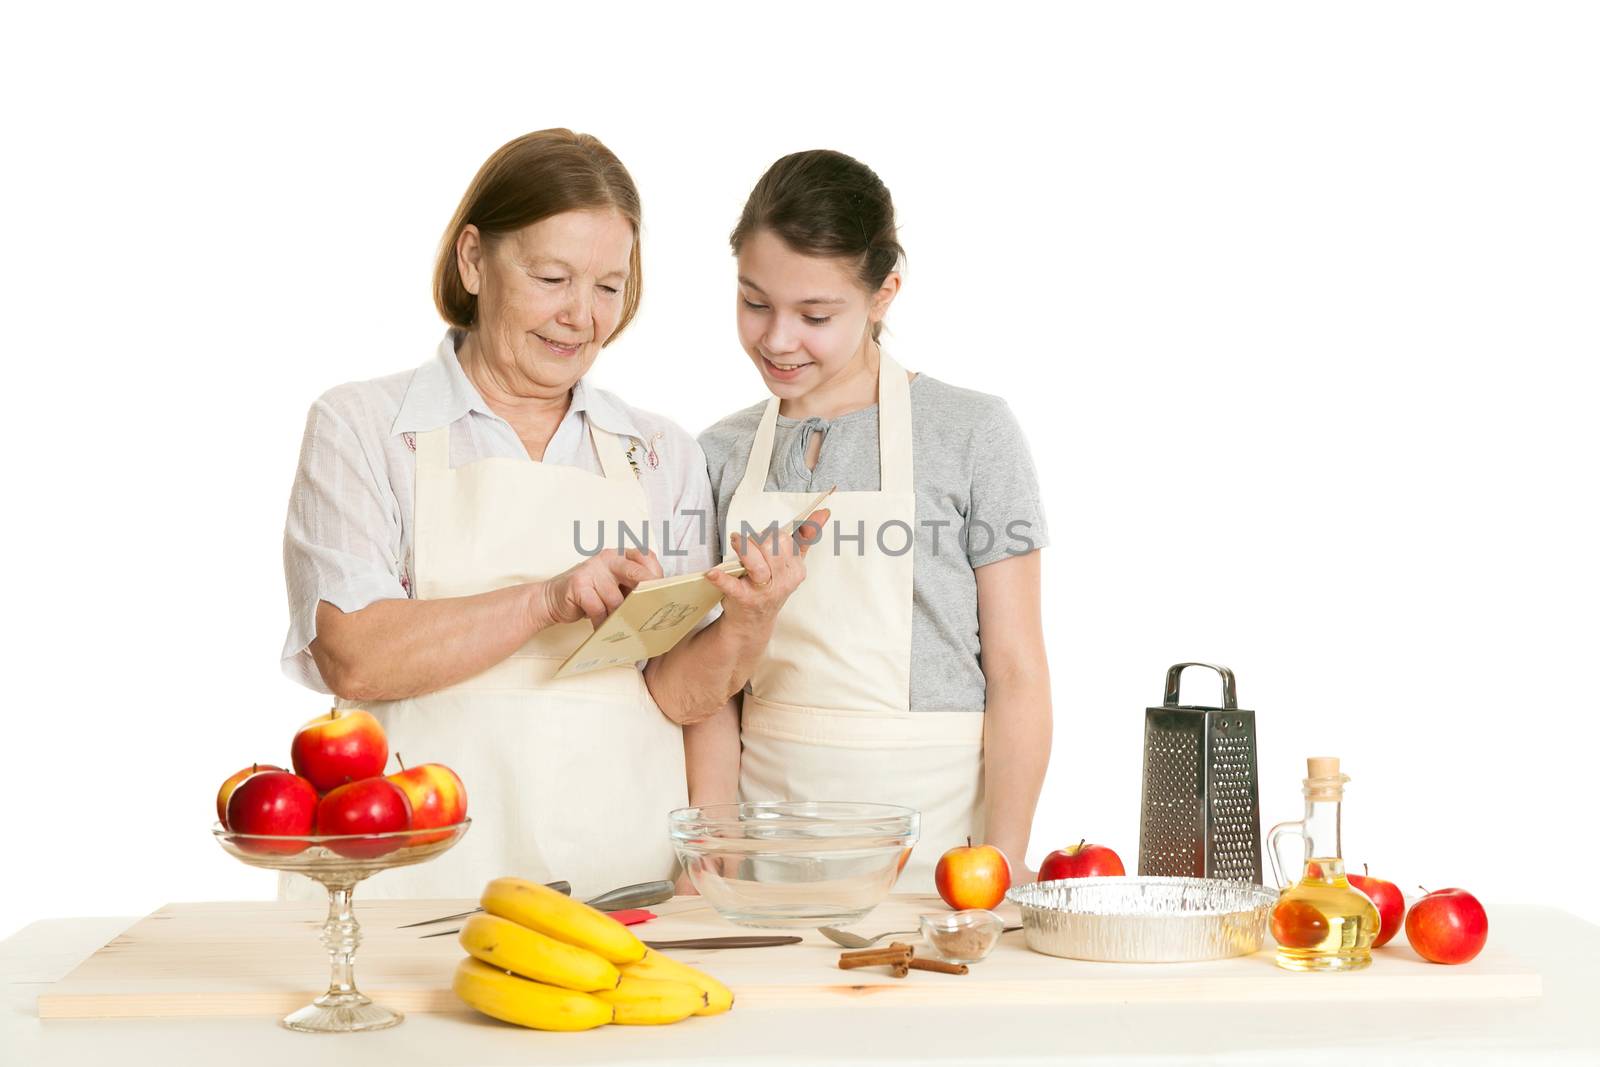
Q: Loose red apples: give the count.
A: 4